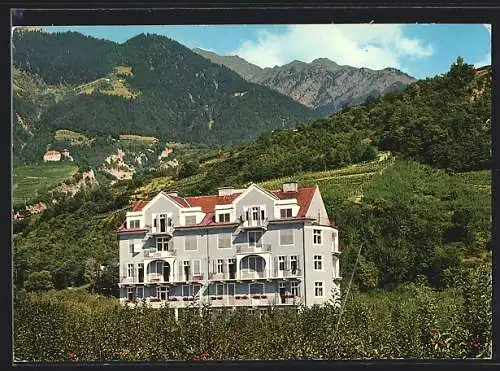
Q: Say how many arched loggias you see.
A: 2